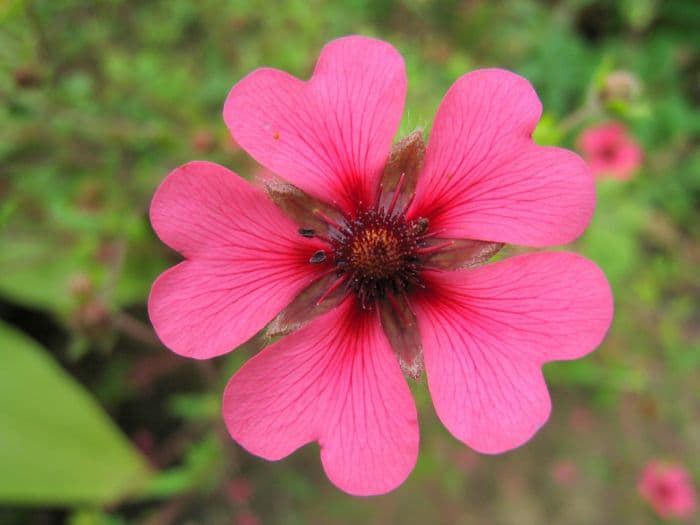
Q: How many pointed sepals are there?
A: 5